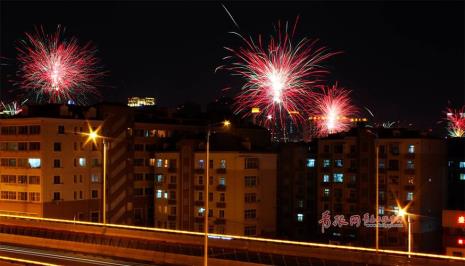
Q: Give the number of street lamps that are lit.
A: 3